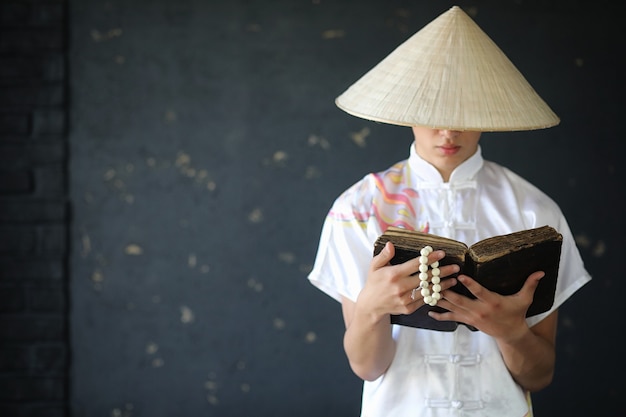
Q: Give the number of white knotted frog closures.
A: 4